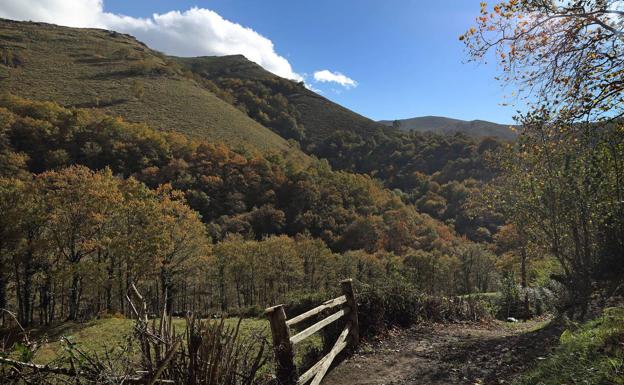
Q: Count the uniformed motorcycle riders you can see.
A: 0